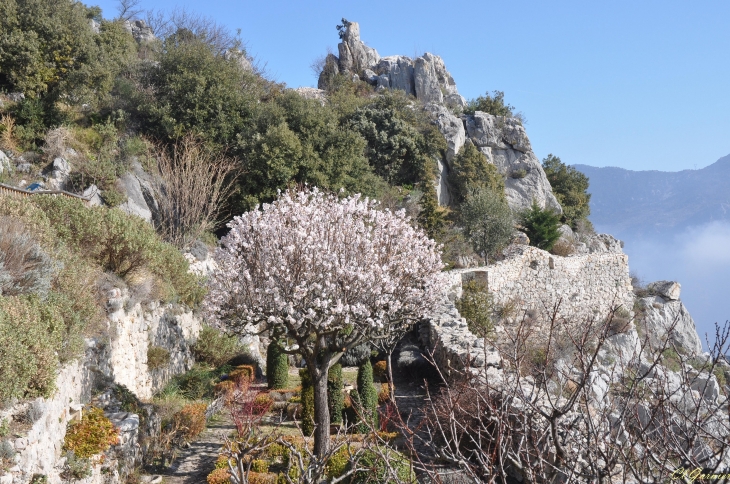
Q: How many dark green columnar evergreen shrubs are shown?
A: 4